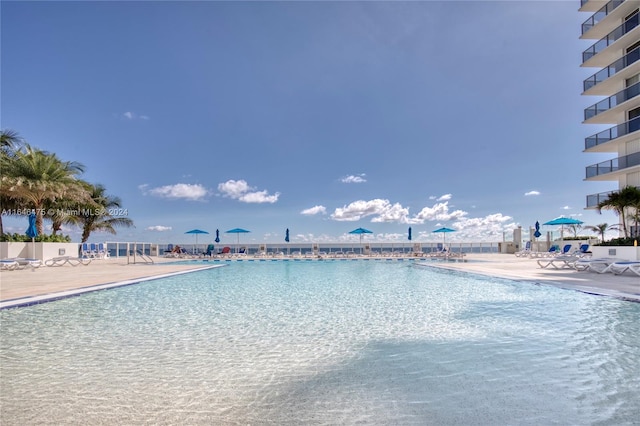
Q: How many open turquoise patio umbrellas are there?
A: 5